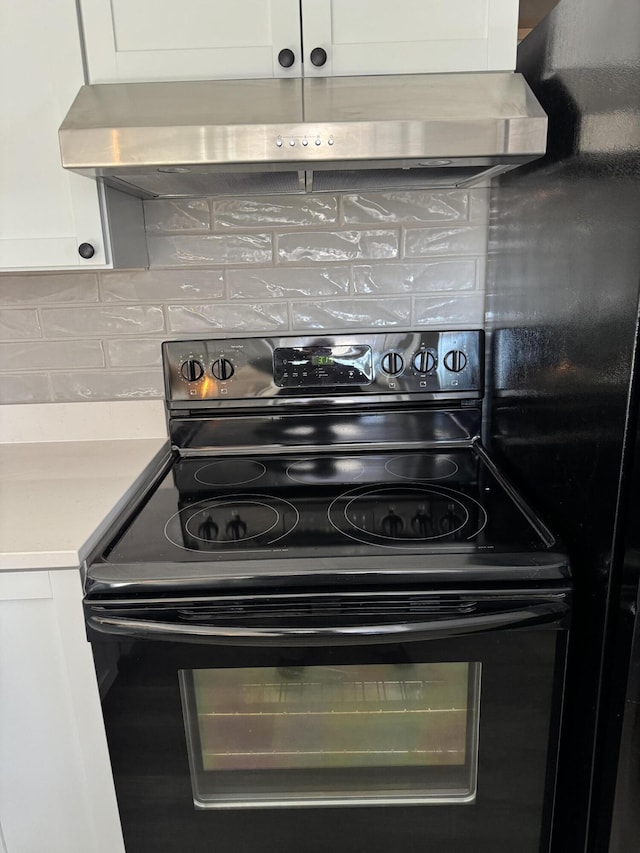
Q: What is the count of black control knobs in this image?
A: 5